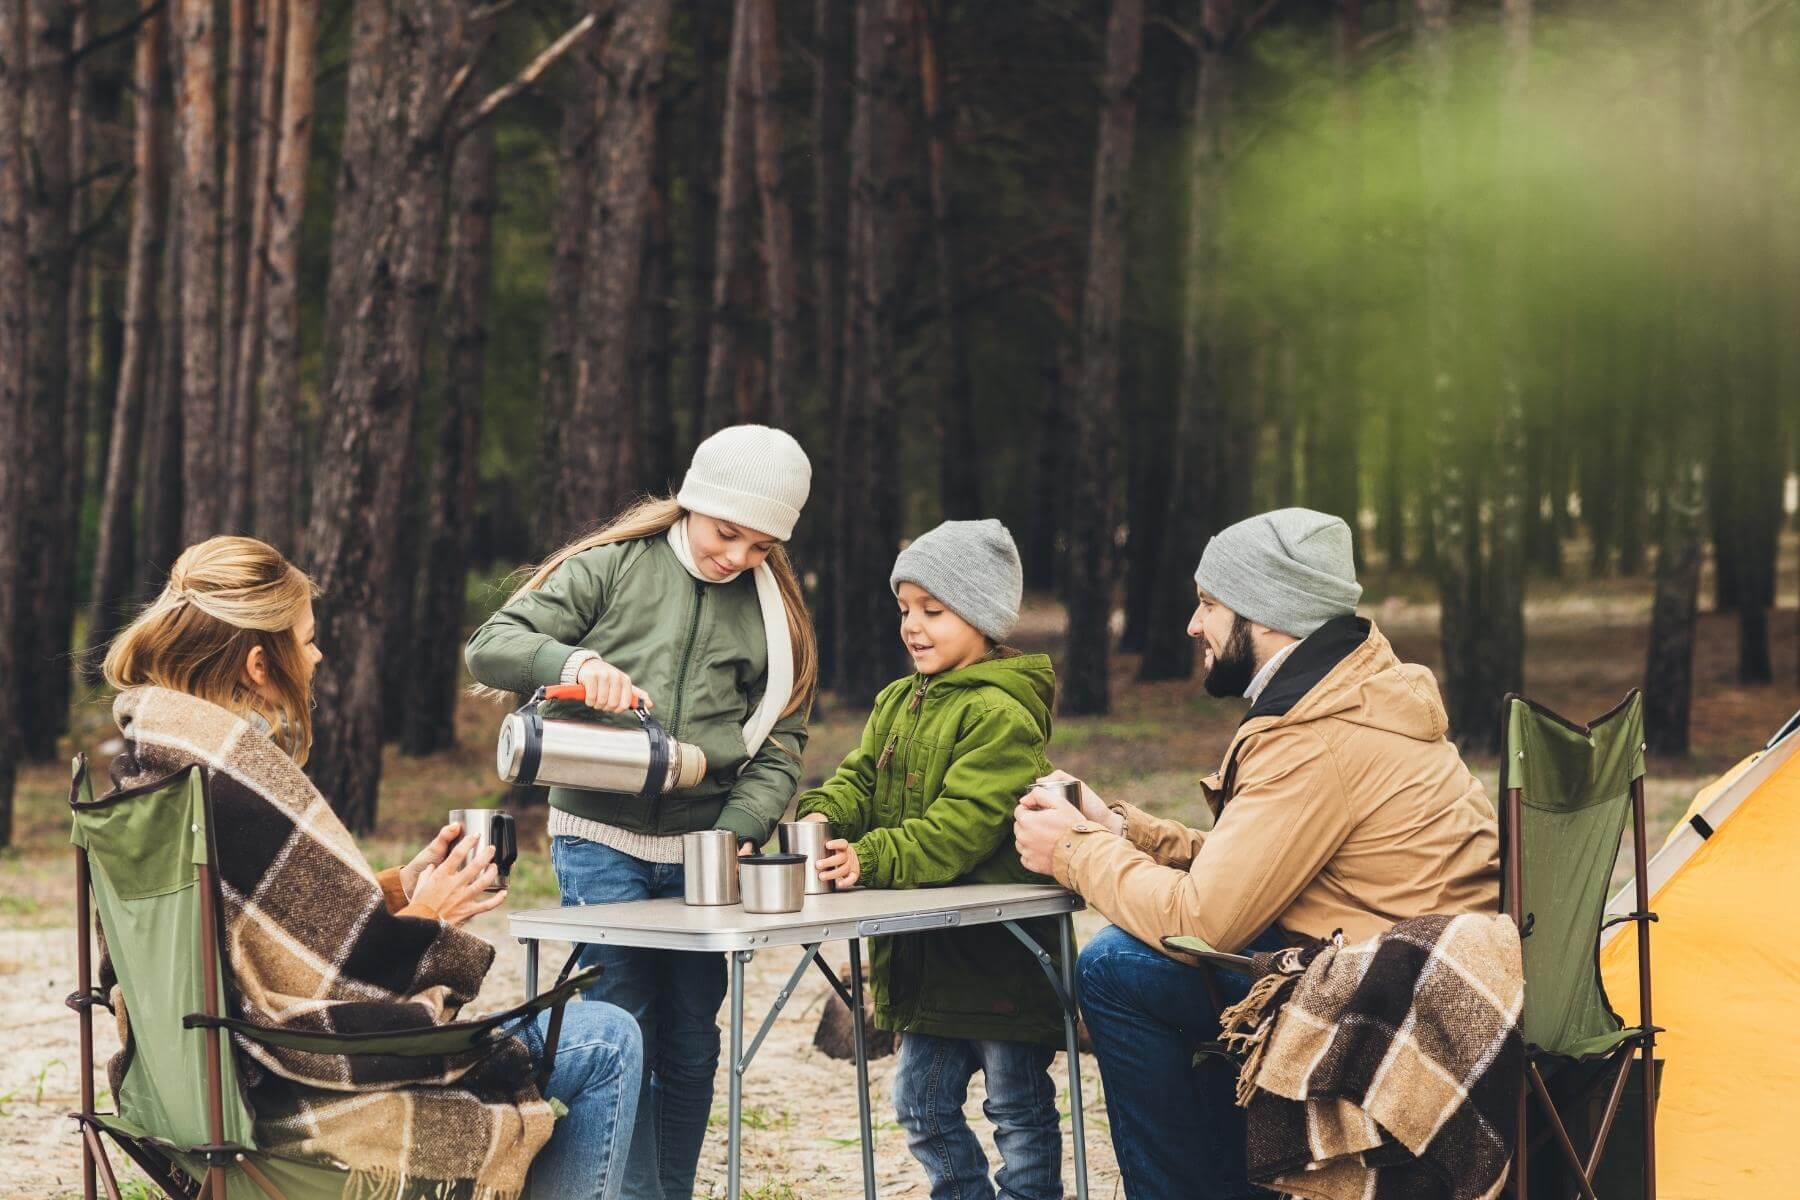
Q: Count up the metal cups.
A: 5